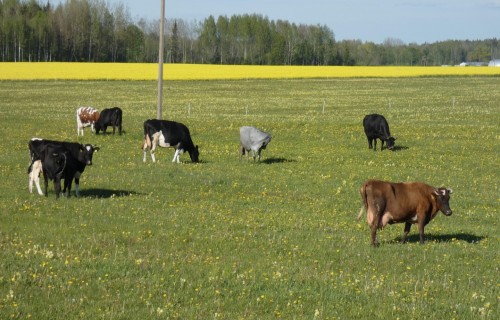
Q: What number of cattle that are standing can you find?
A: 8